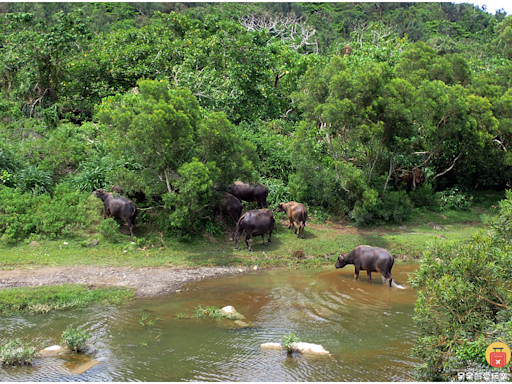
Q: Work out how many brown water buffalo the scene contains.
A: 1